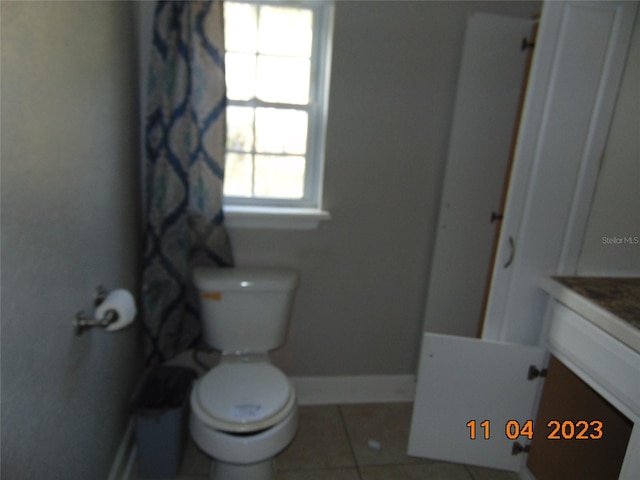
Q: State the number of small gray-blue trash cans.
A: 1